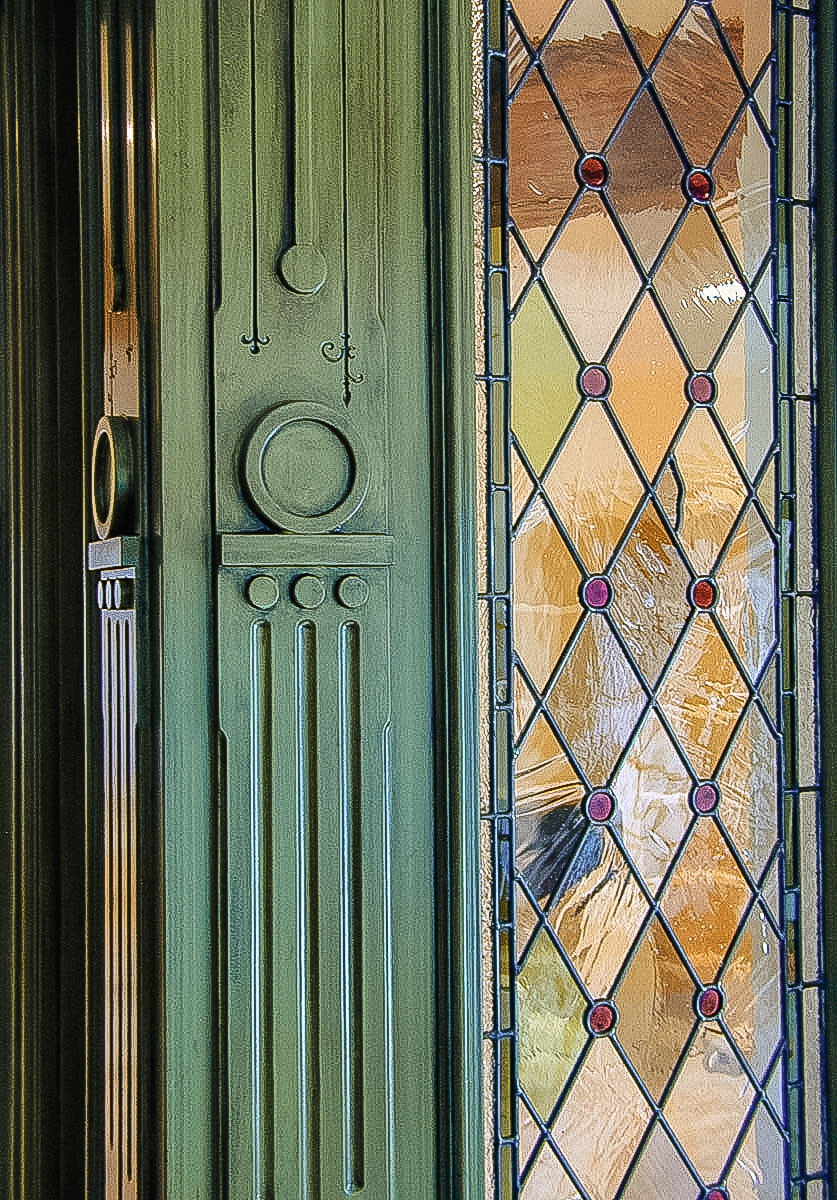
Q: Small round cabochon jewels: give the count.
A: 11